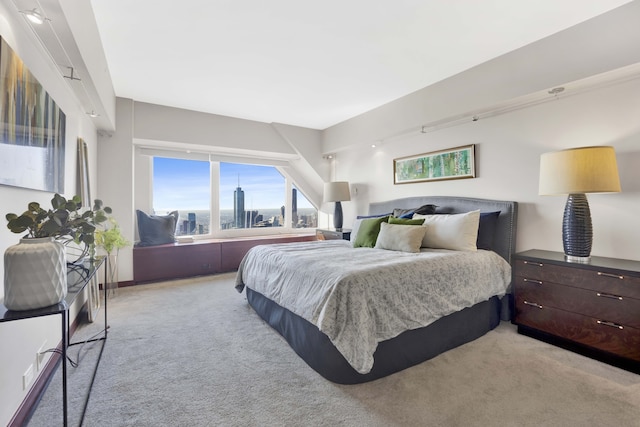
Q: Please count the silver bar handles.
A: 6